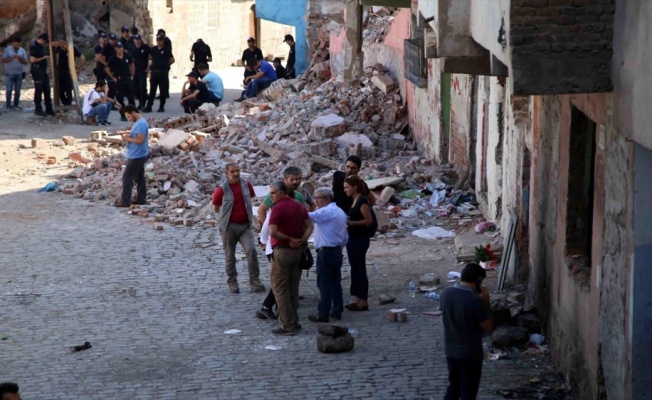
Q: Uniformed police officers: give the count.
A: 15